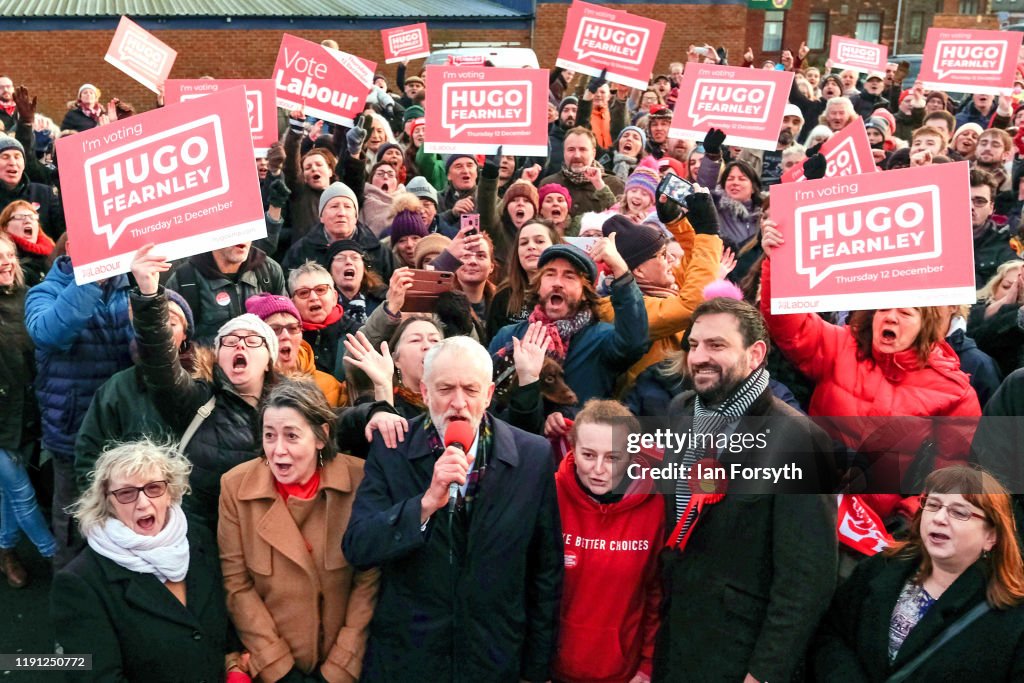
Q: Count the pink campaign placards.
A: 13